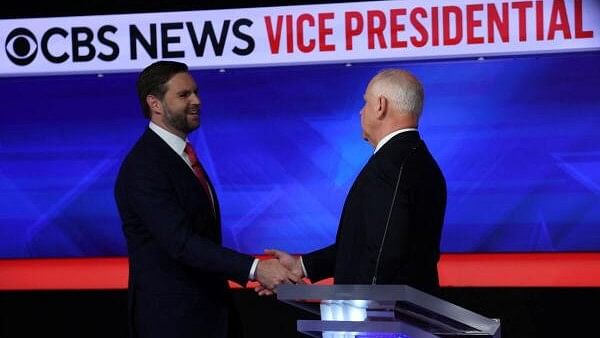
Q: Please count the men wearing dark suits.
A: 2